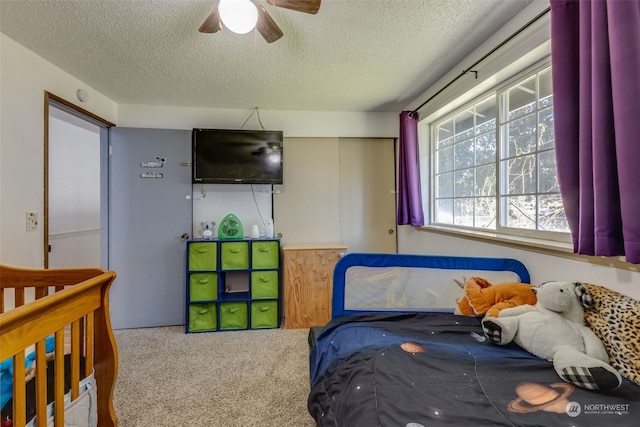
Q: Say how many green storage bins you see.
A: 8